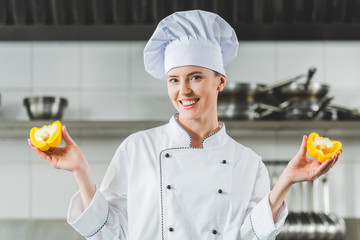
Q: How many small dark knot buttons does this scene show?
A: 6